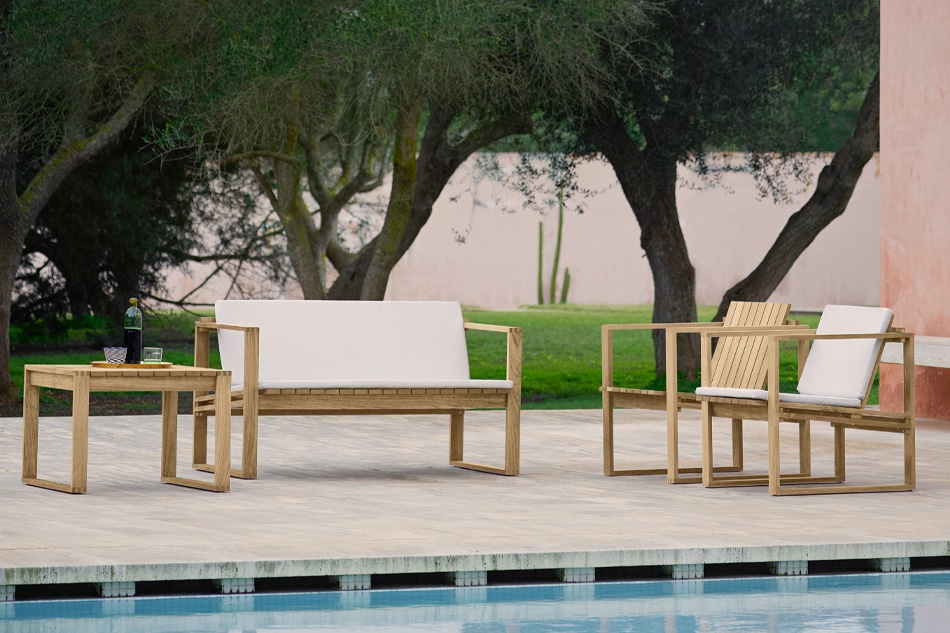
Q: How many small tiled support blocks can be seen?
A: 9